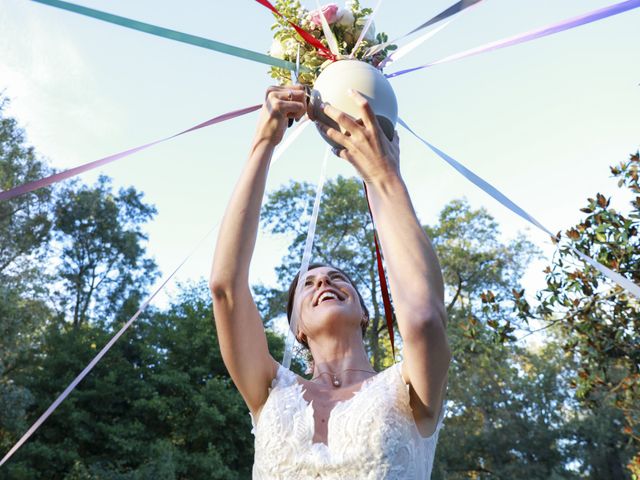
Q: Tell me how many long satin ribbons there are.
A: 12